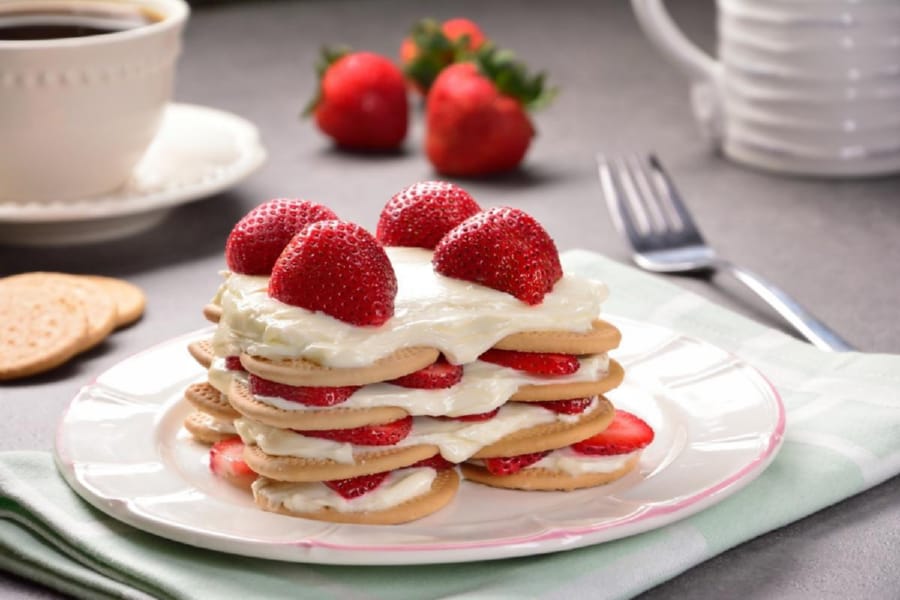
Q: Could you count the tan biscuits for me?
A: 15